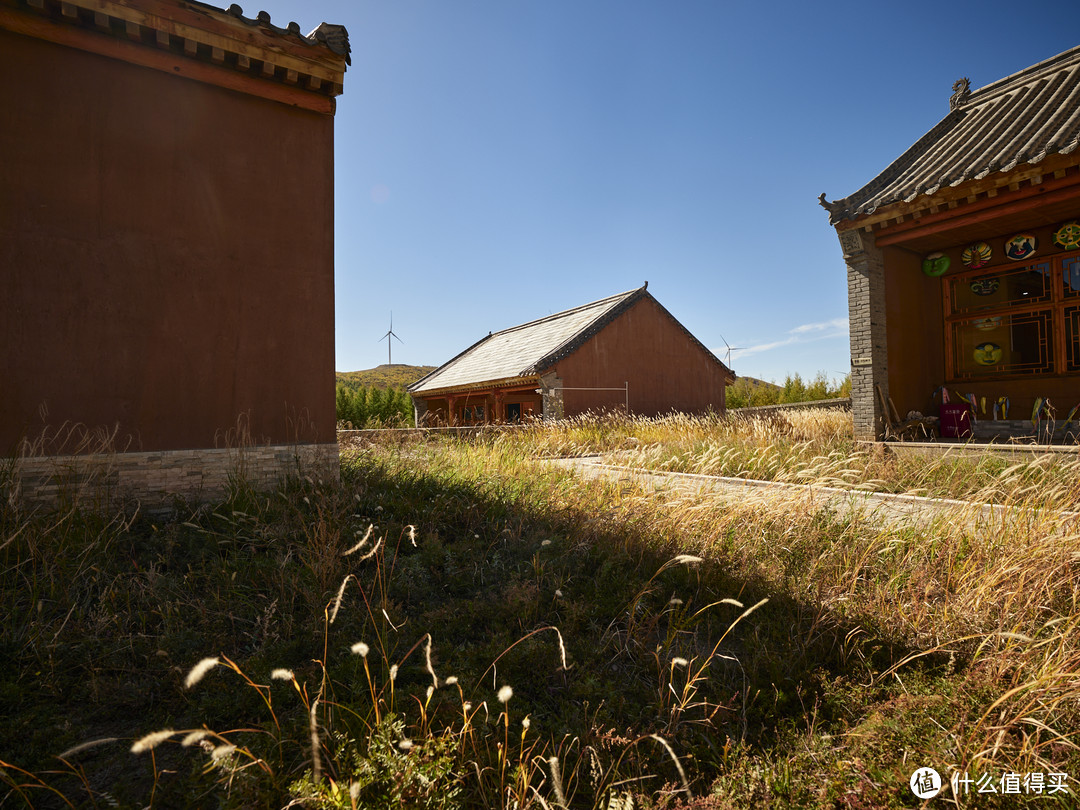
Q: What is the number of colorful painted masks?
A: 7